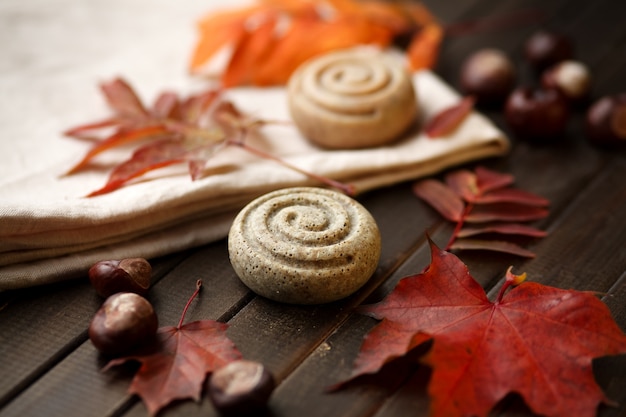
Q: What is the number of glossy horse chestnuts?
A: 8